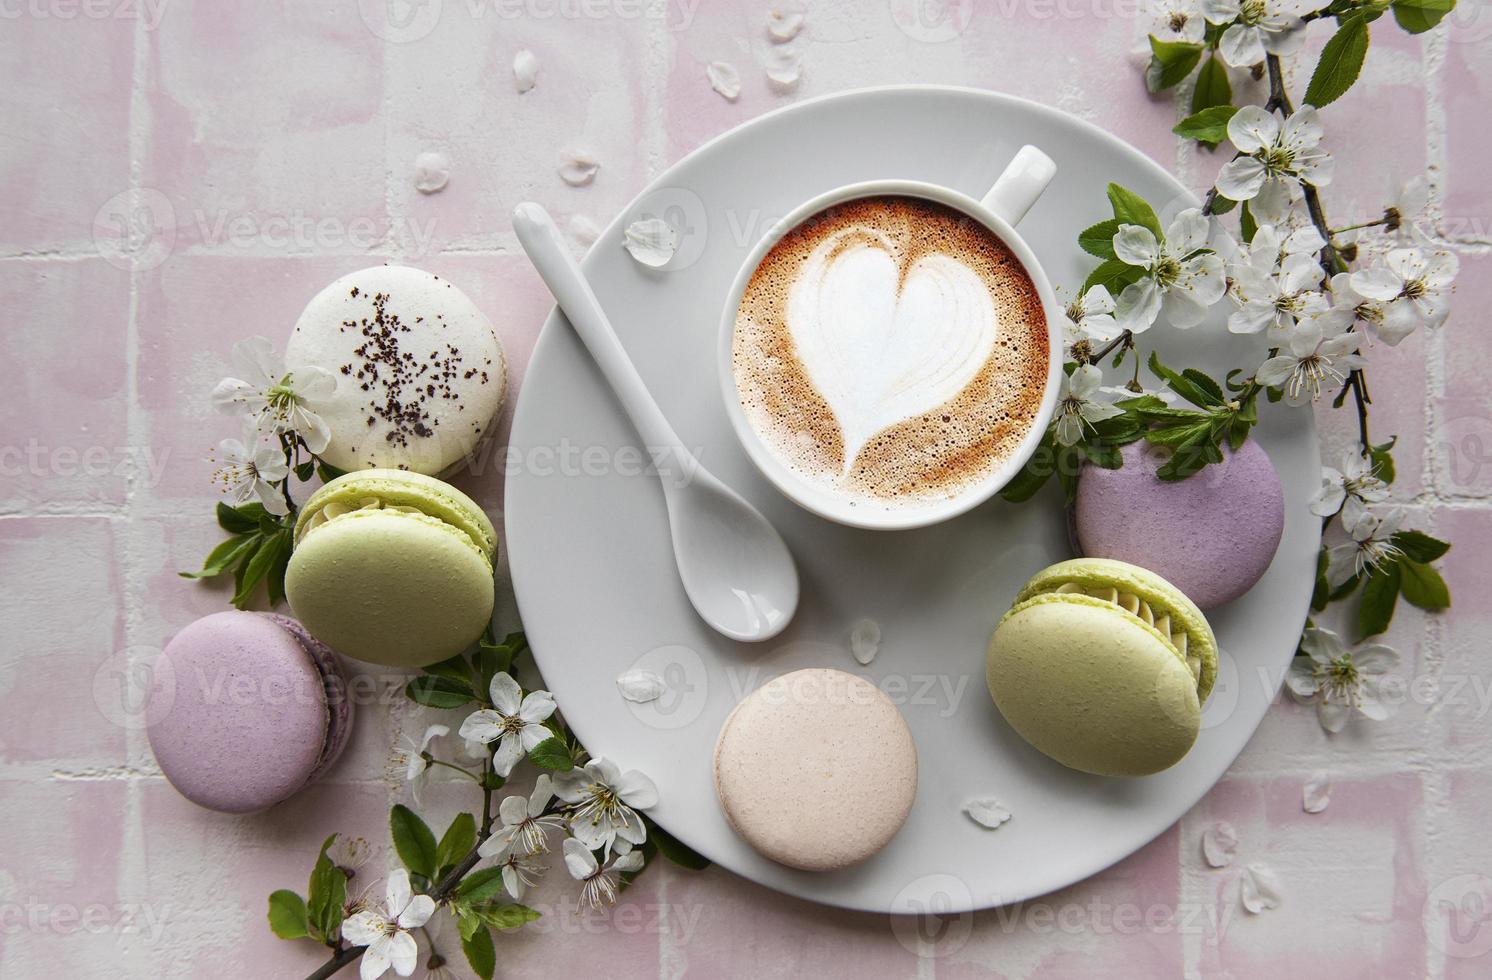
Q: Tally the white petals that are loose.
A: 14